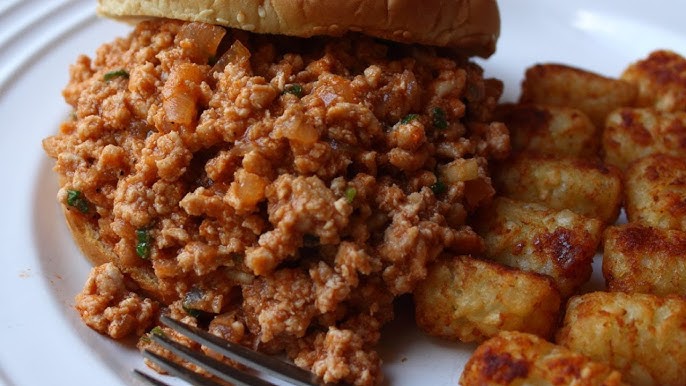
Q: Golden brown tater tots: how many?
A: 11